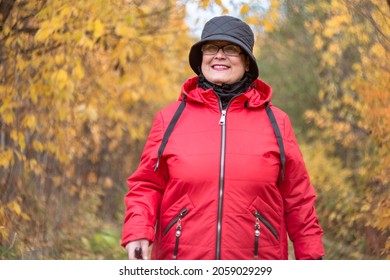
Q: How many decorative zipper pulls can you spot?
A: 2